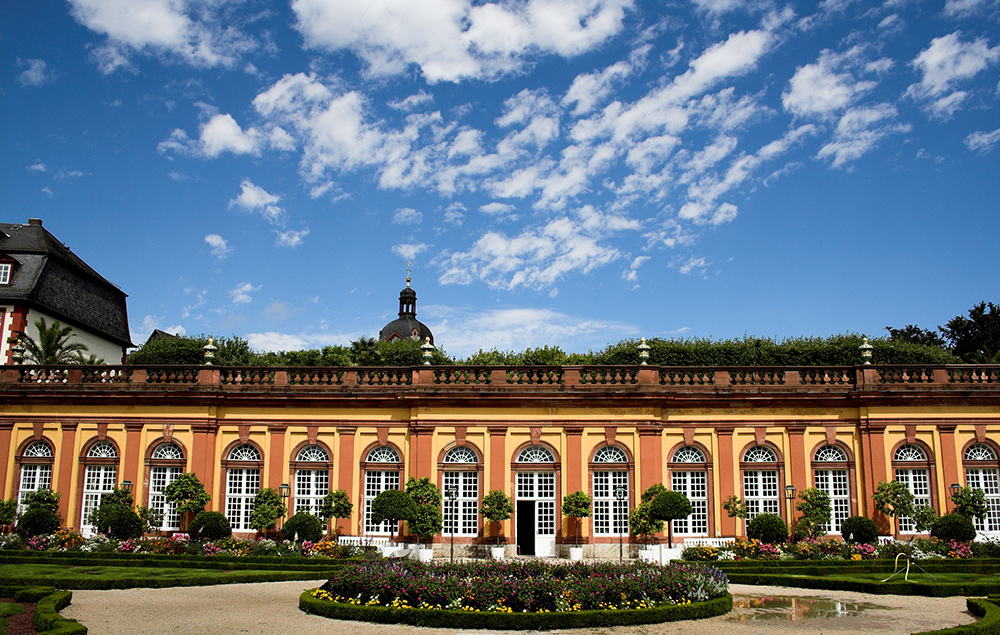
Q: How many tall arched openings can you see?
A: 14